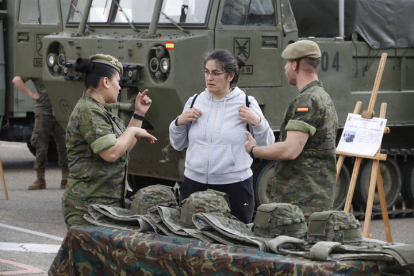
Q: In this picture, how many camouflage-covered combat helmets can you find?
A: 4